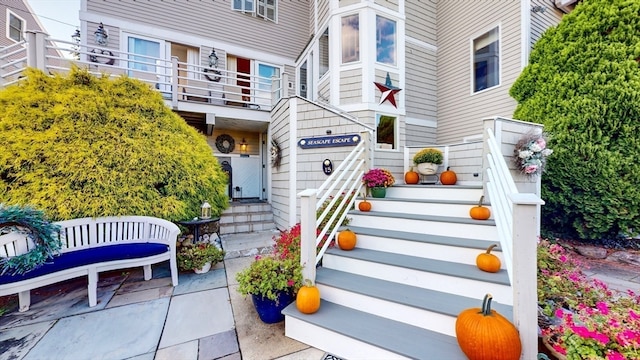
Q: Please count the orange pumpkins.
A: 8